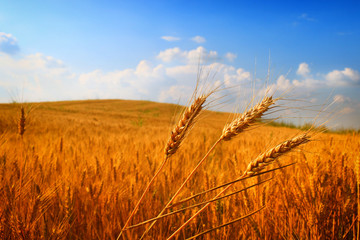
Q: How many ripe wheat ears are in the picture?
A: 3